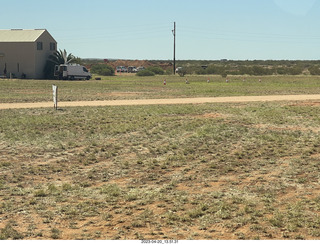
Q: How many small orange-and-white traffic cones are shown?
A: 6